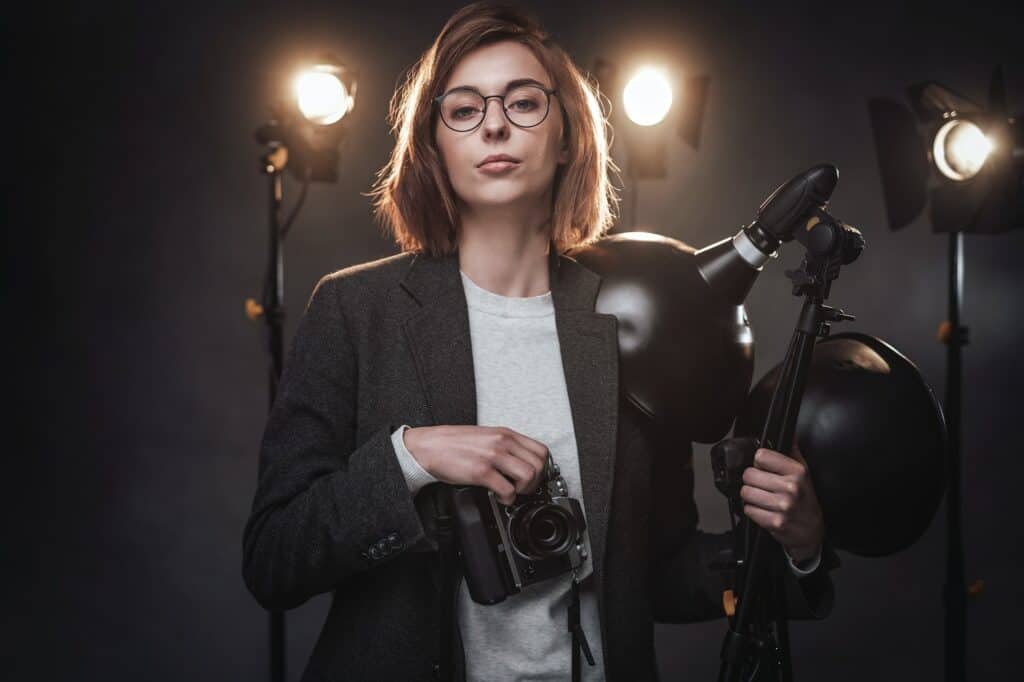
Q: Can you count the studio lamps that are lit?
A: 3